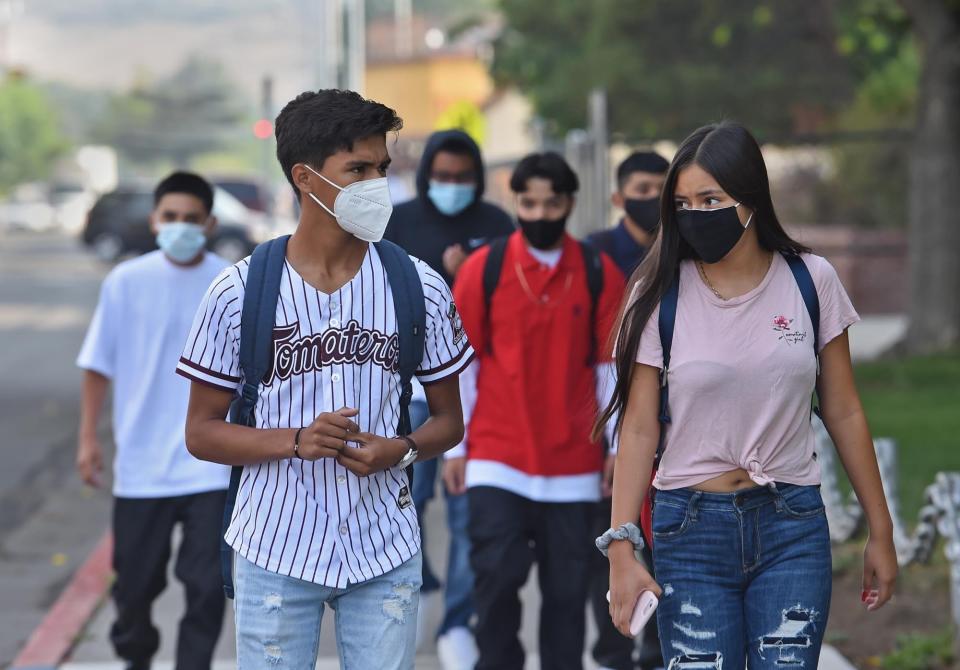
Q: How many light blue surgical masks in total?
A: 2